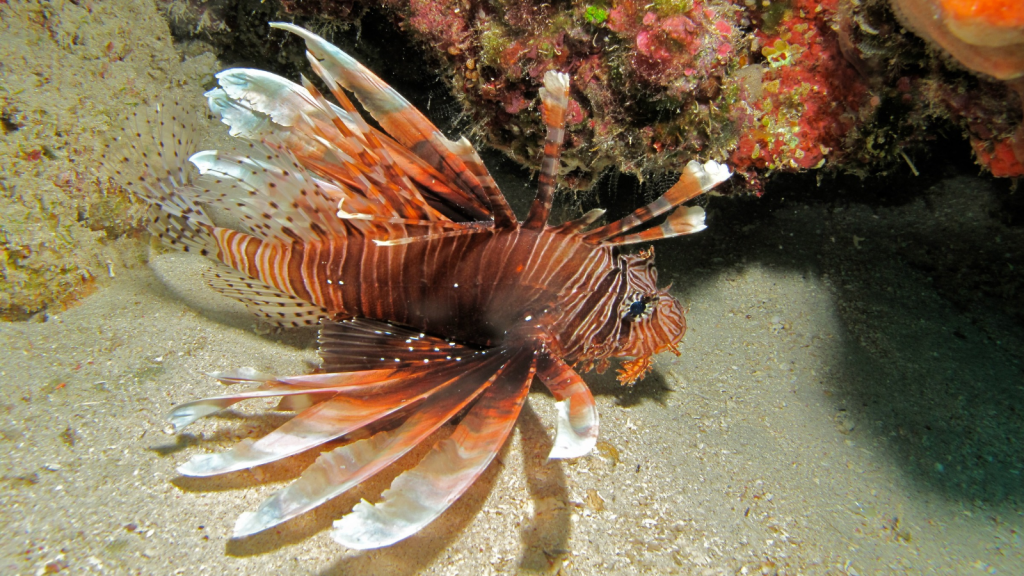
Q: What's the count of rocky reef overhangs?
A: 1